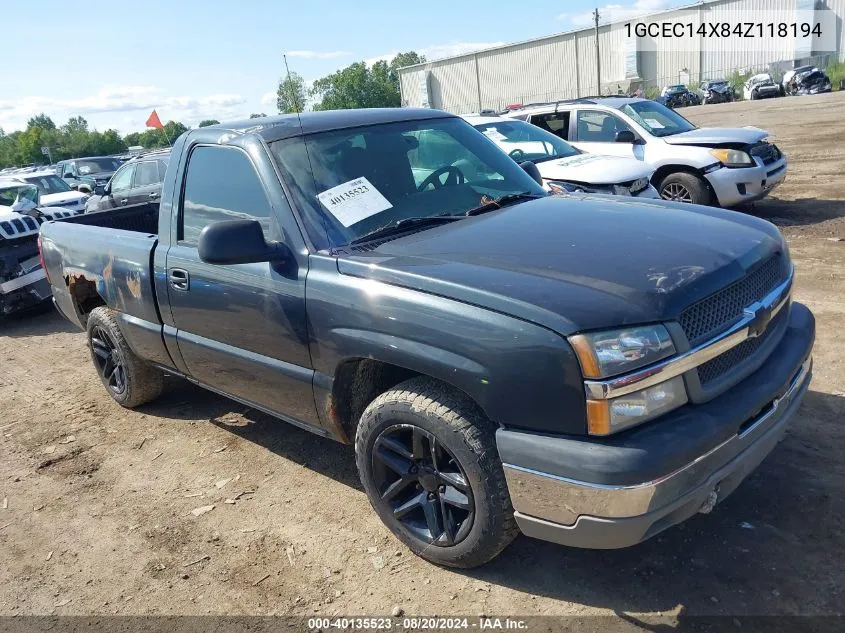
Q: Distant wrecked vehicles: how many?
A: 4